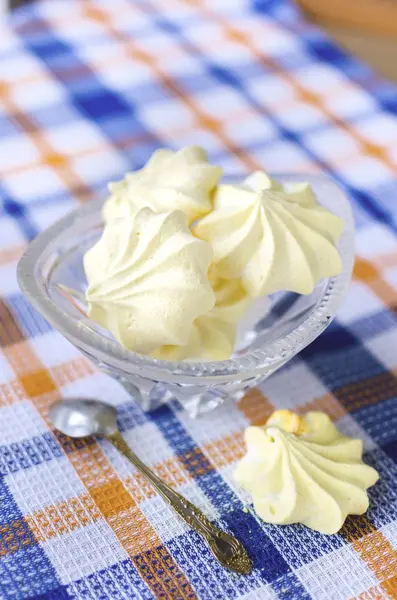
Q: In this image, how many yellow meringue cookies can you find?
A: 5